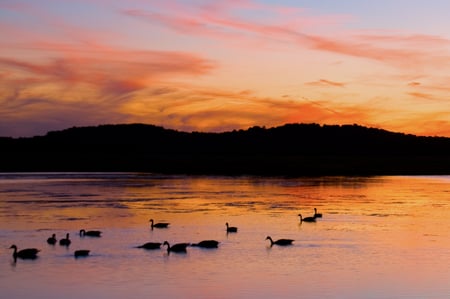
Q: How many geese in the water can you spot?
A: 13